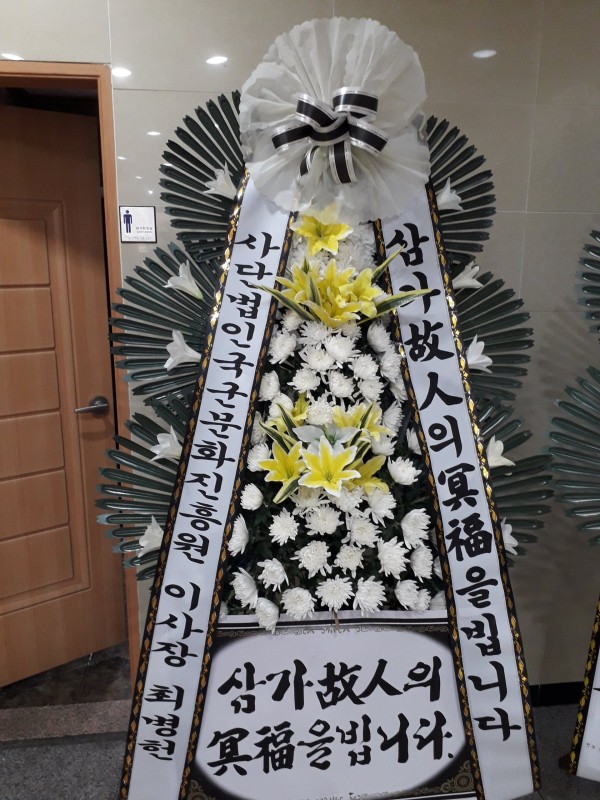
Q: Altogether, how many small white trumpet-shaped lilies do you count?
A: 10